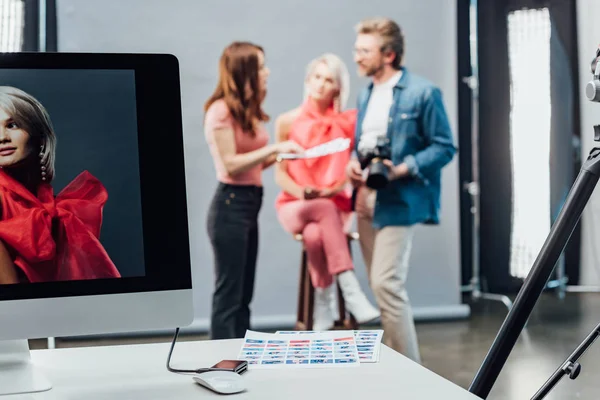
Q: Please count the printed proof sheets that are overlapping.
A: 2